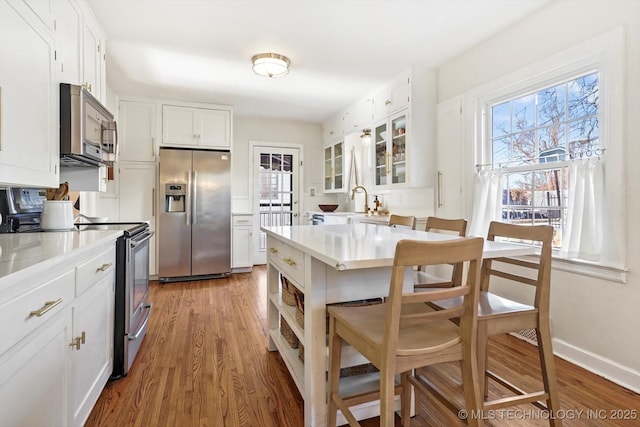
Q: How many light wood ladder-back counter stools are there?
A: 4